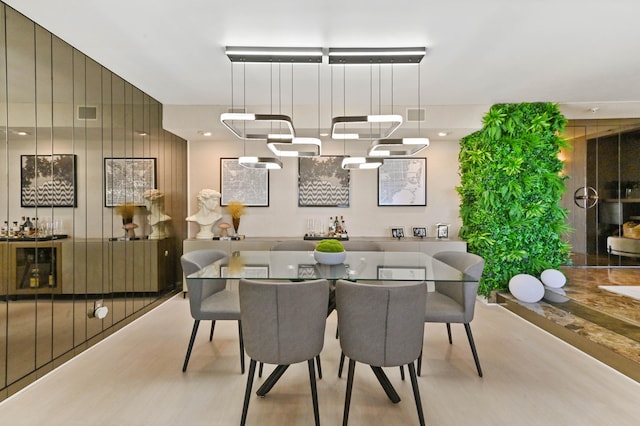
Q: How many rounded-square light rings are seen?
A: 6